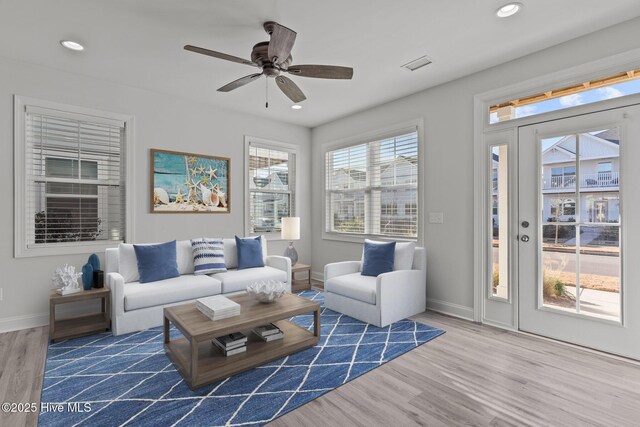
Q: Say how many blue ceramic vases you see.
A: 2